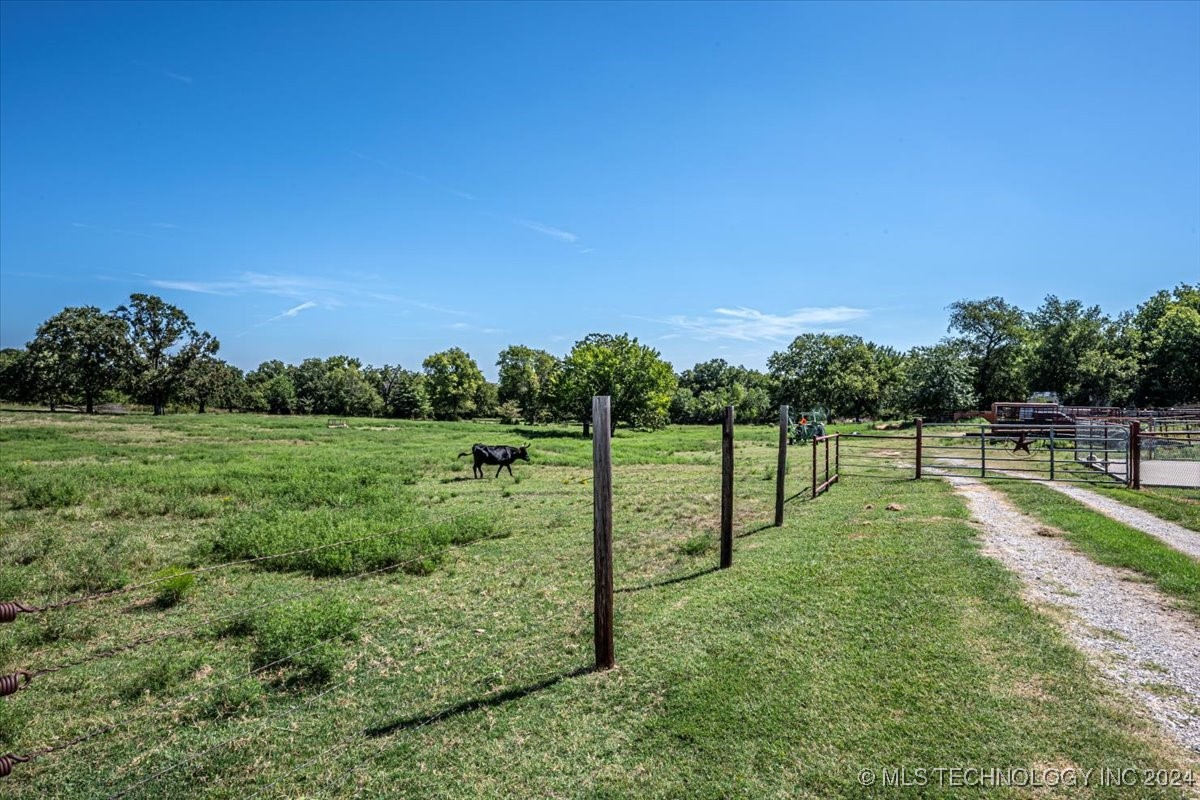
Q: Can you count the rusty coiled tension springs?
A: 3